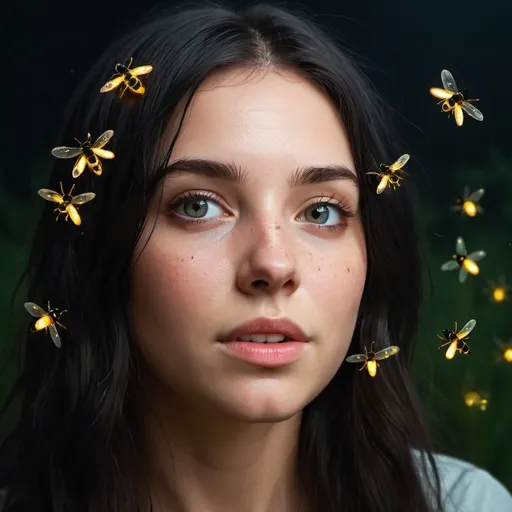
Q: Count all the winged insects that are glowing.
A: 13